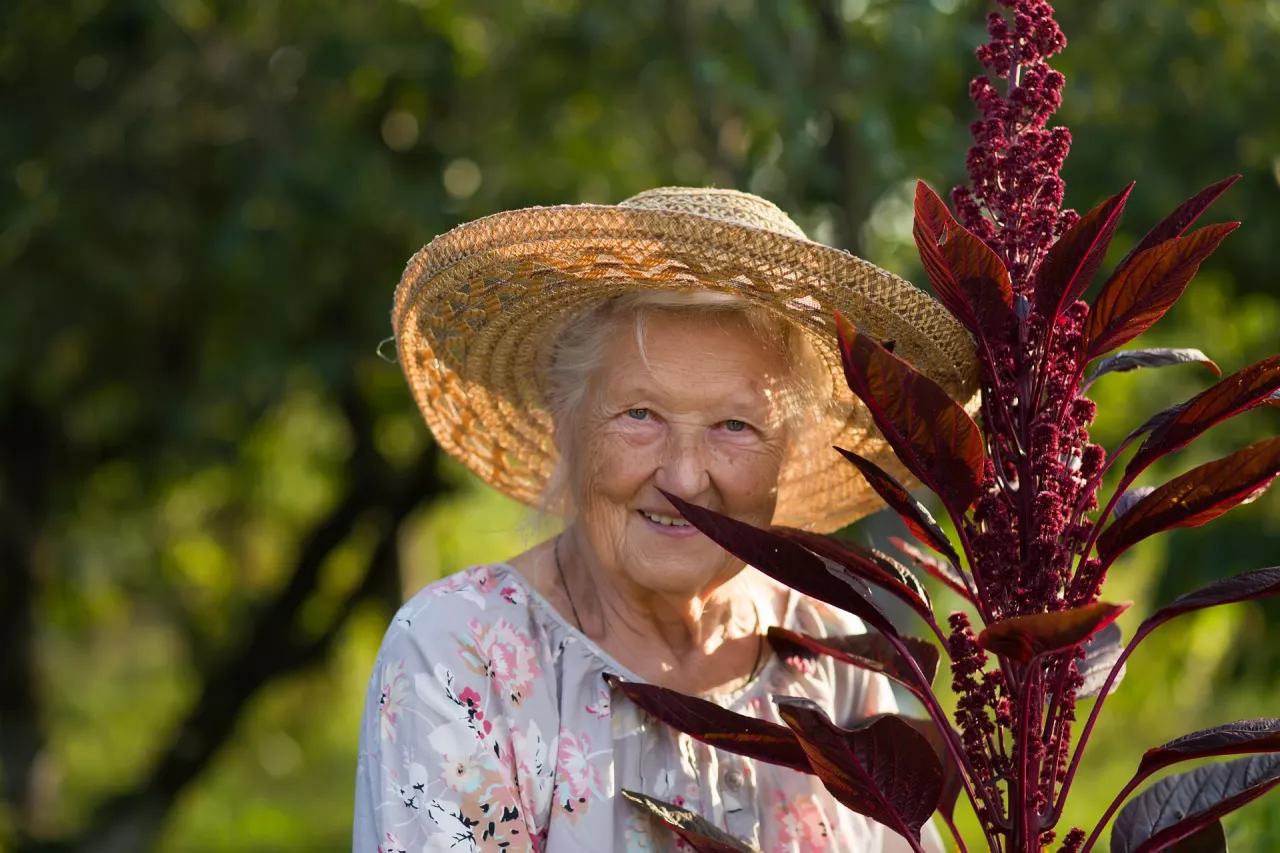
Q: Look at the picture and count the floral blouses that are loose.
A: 1